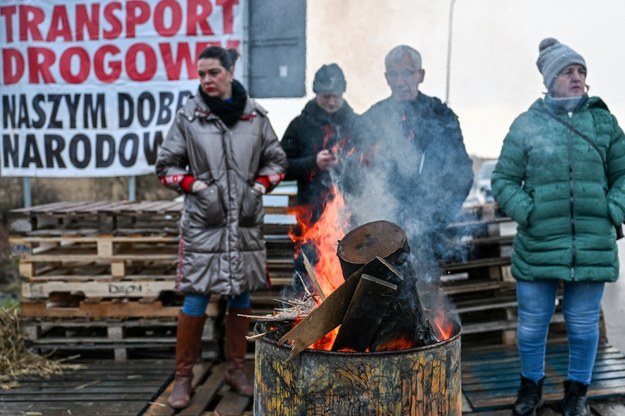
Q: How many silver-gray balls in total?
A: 1